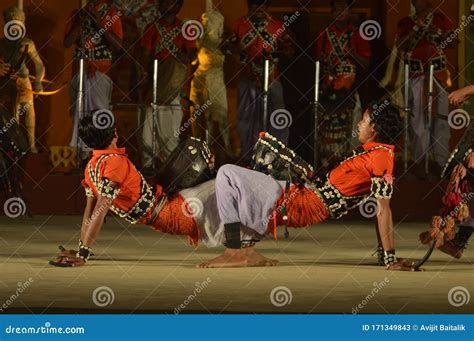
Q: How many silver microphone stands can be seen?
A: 6